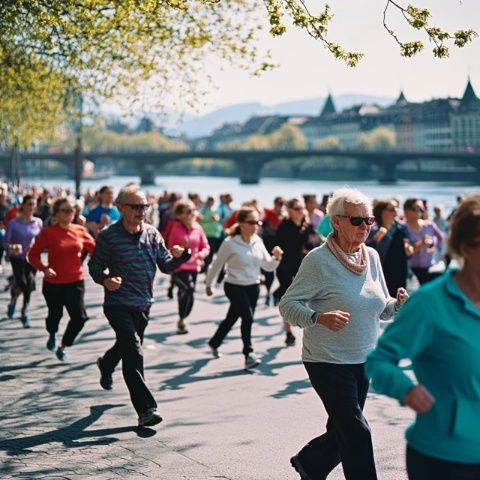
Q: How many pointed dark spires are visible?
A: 3